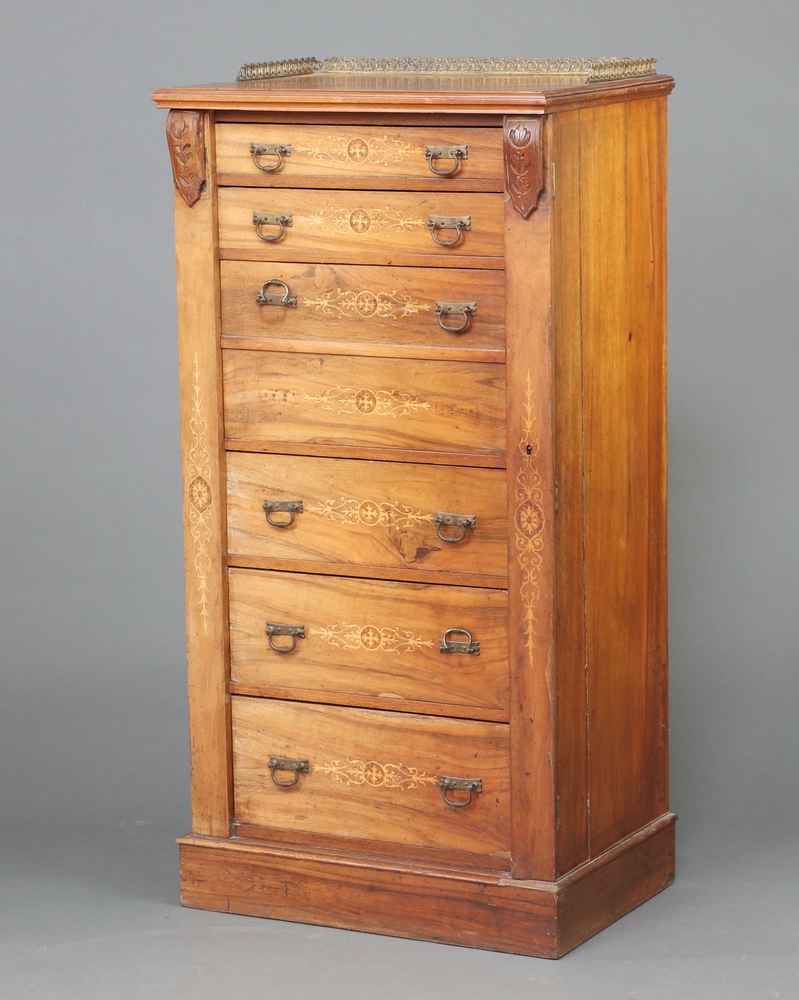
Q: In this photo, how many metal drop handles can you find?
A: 12